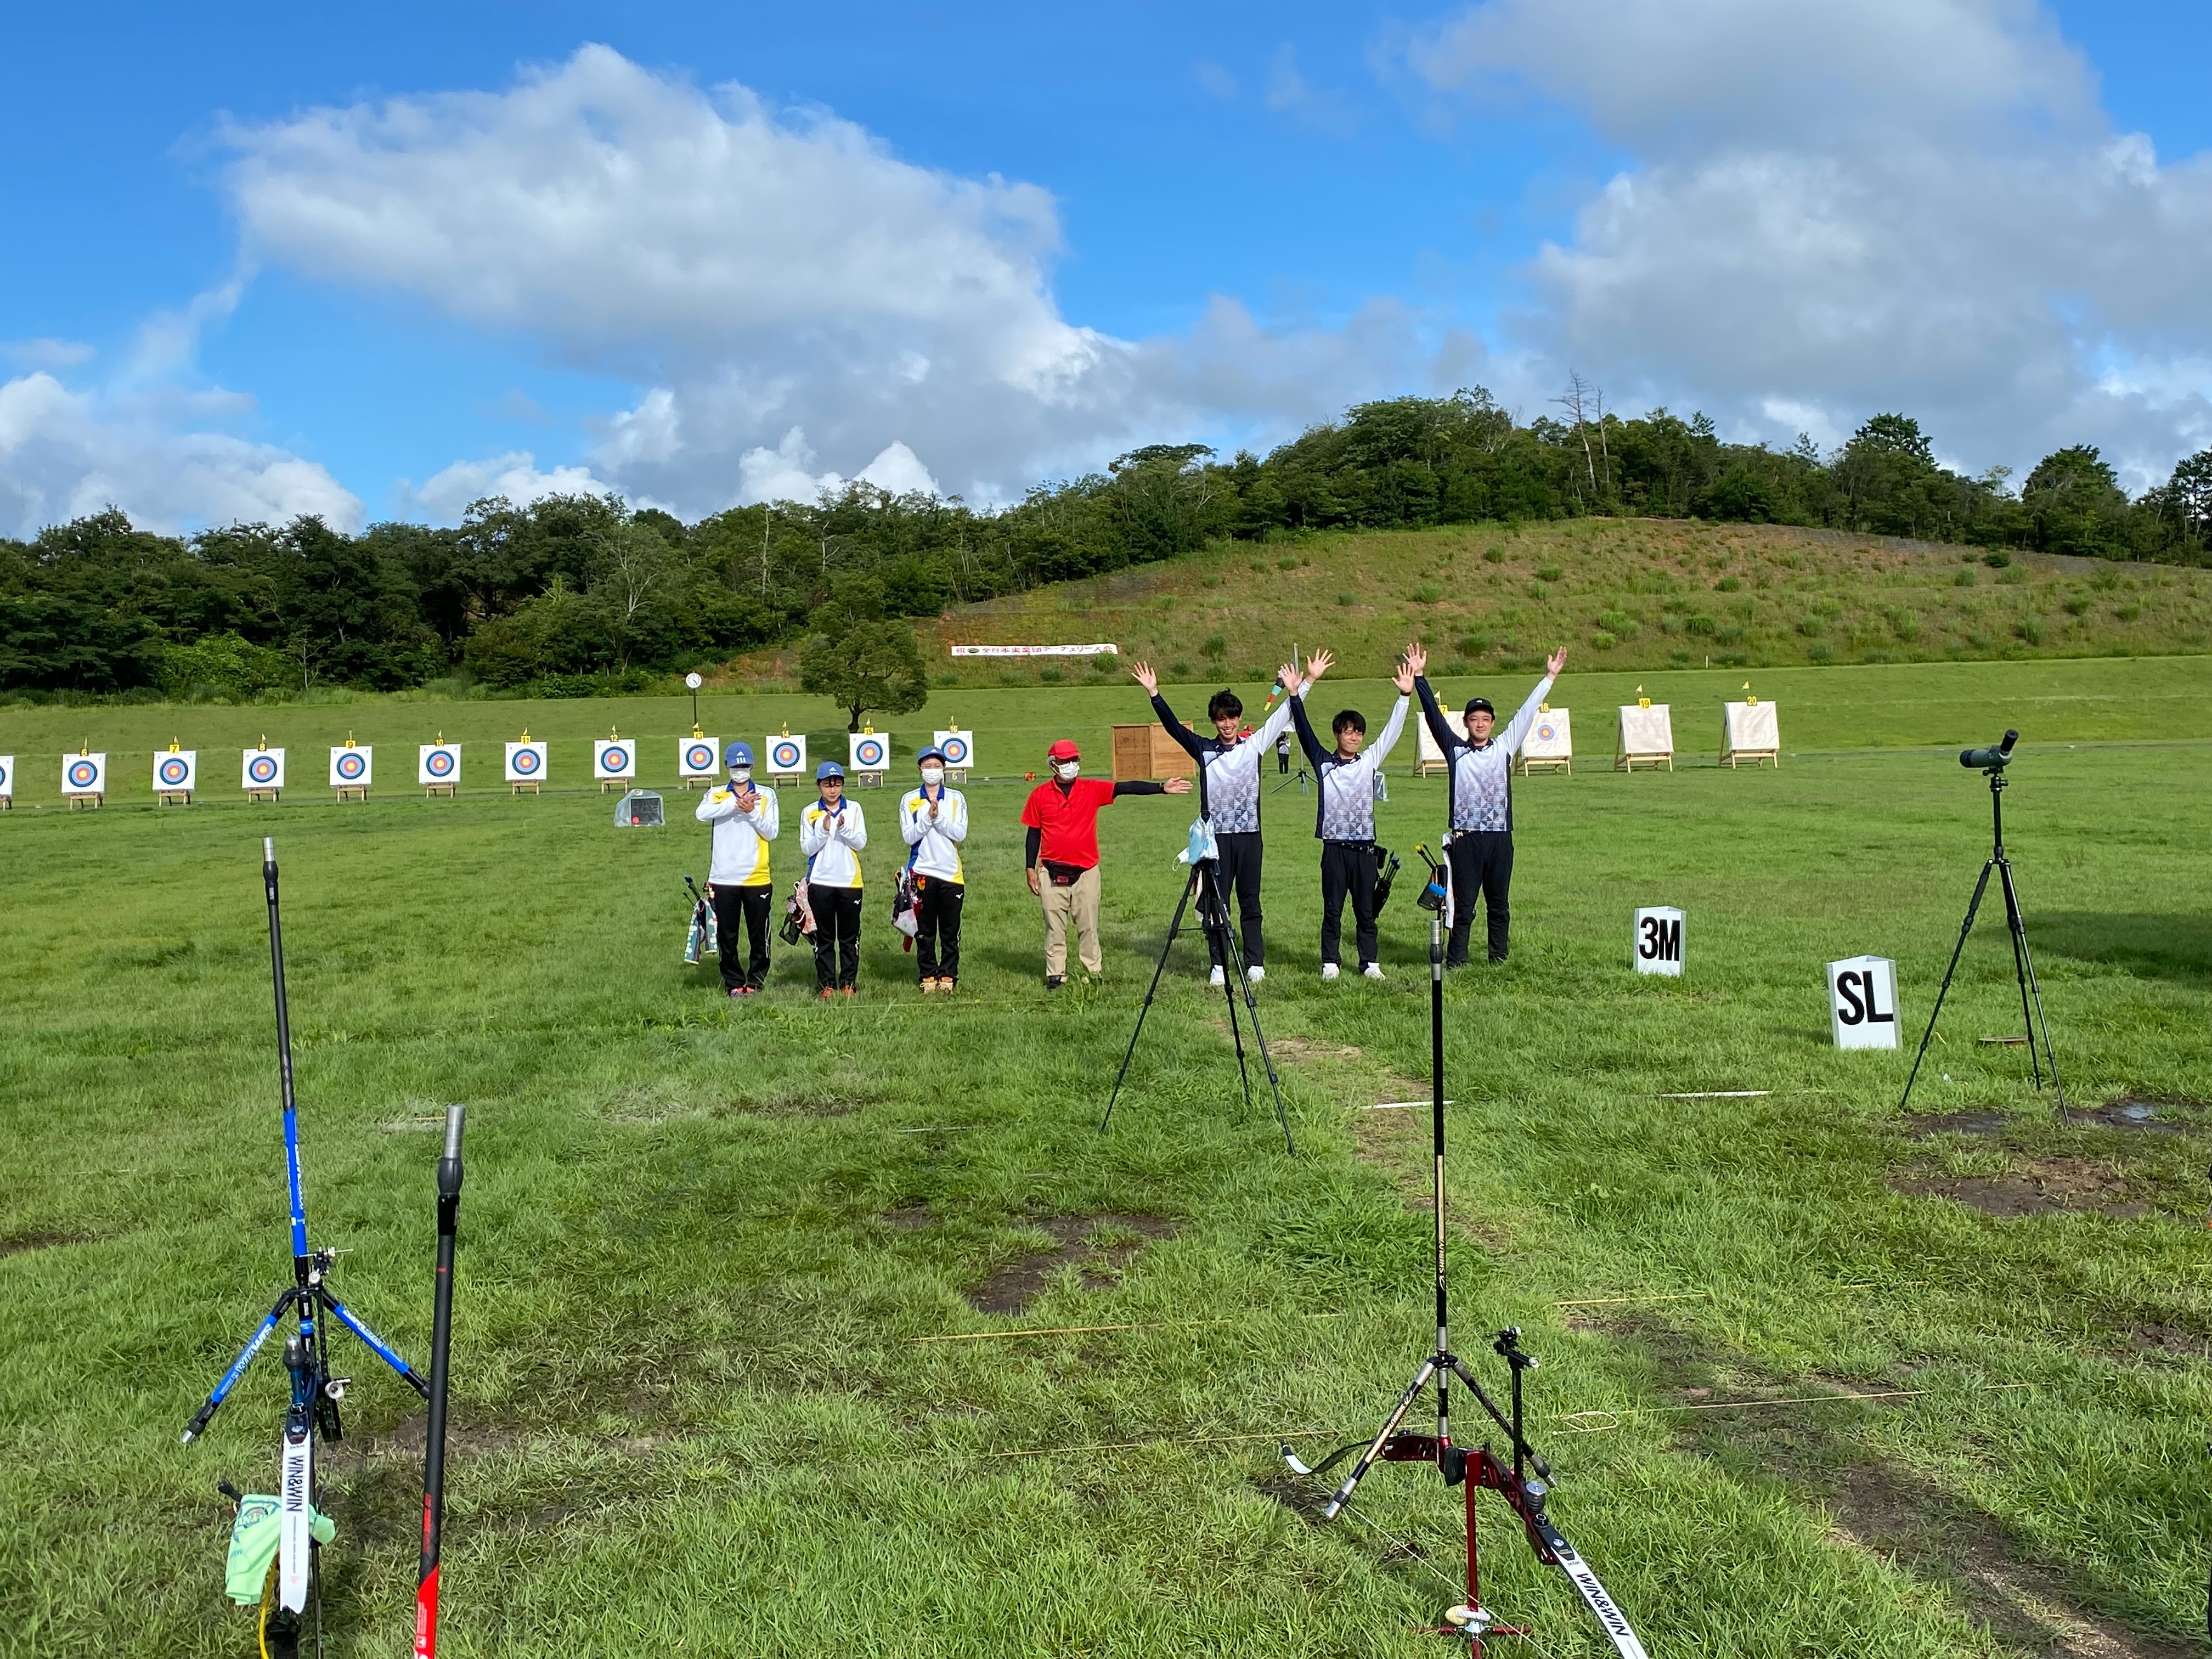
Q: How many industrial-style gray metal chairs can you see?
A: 0